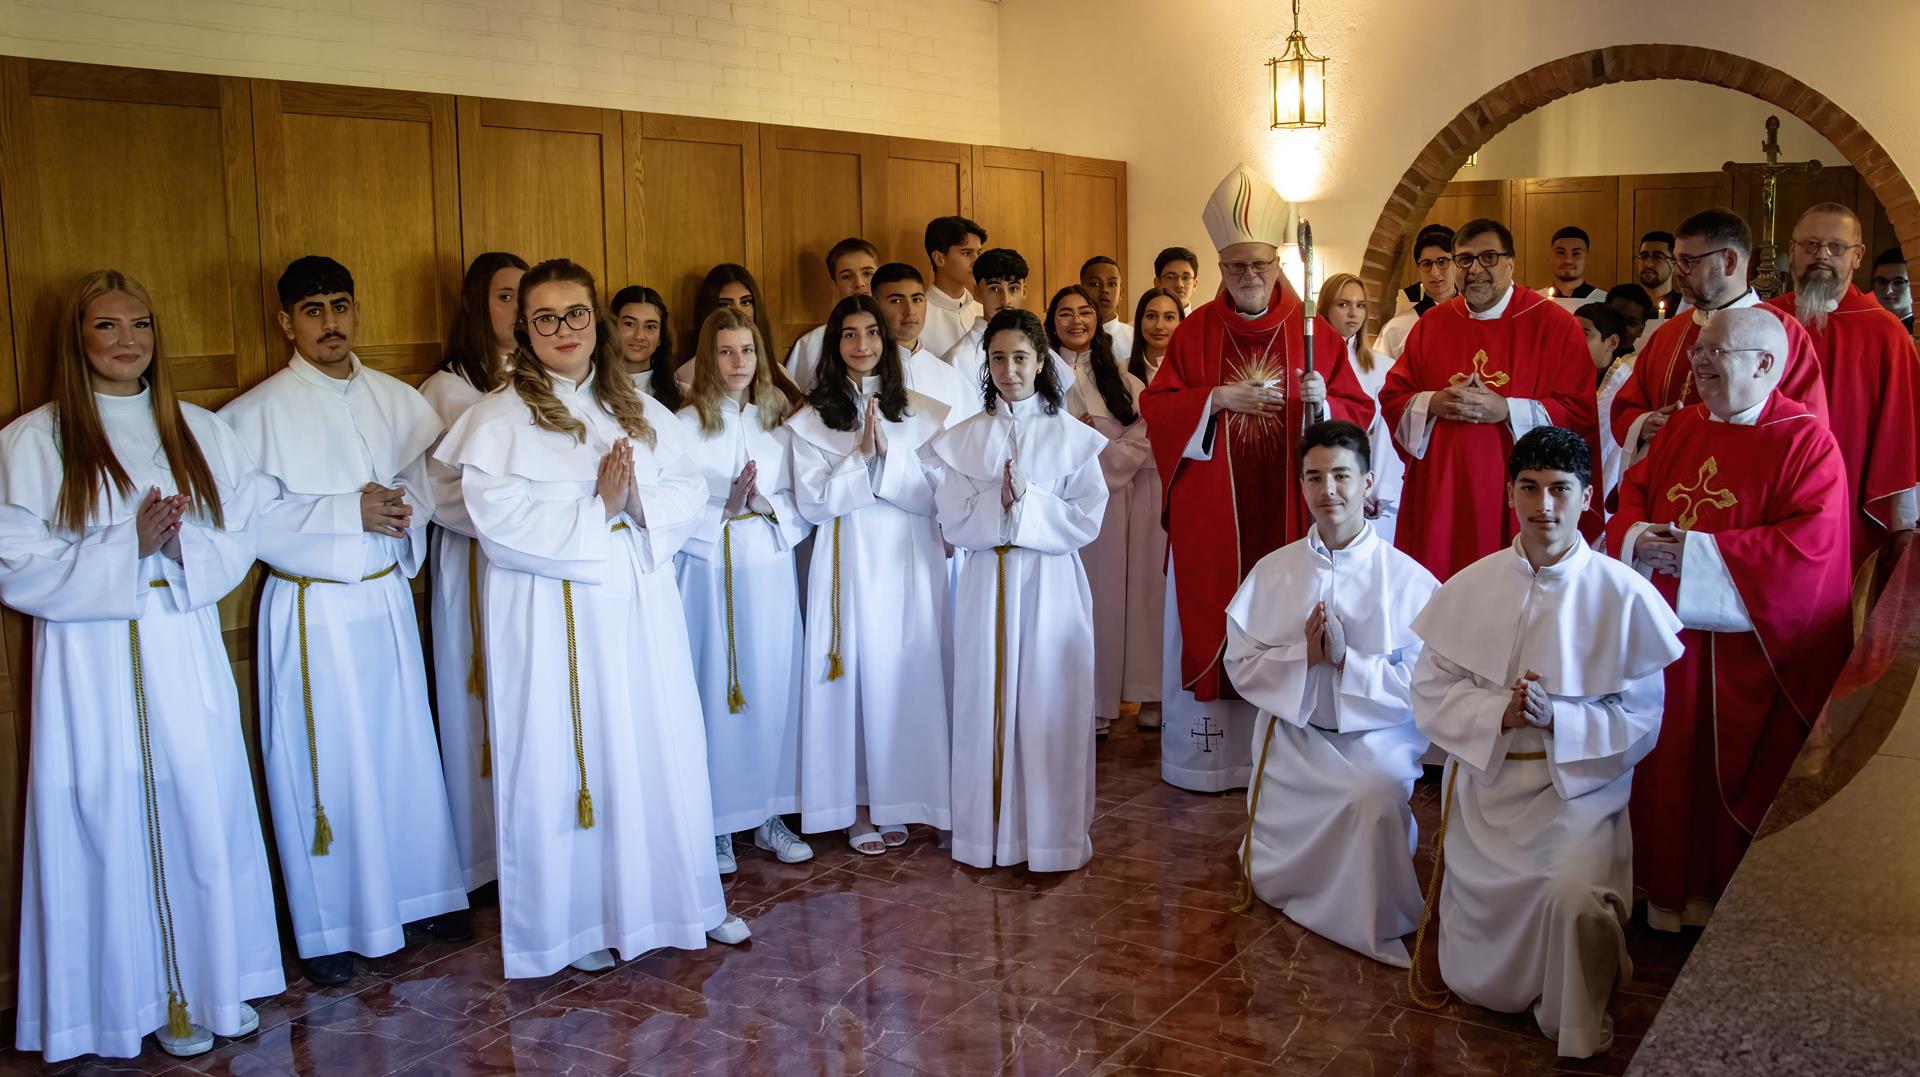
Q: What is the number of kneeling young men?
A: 2